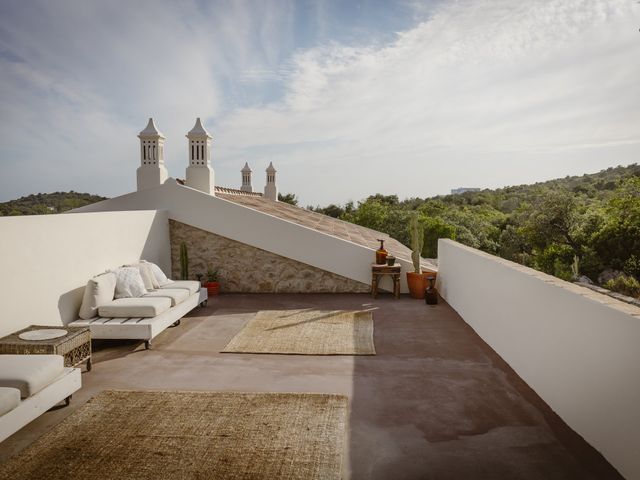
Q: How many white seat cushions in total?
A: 5